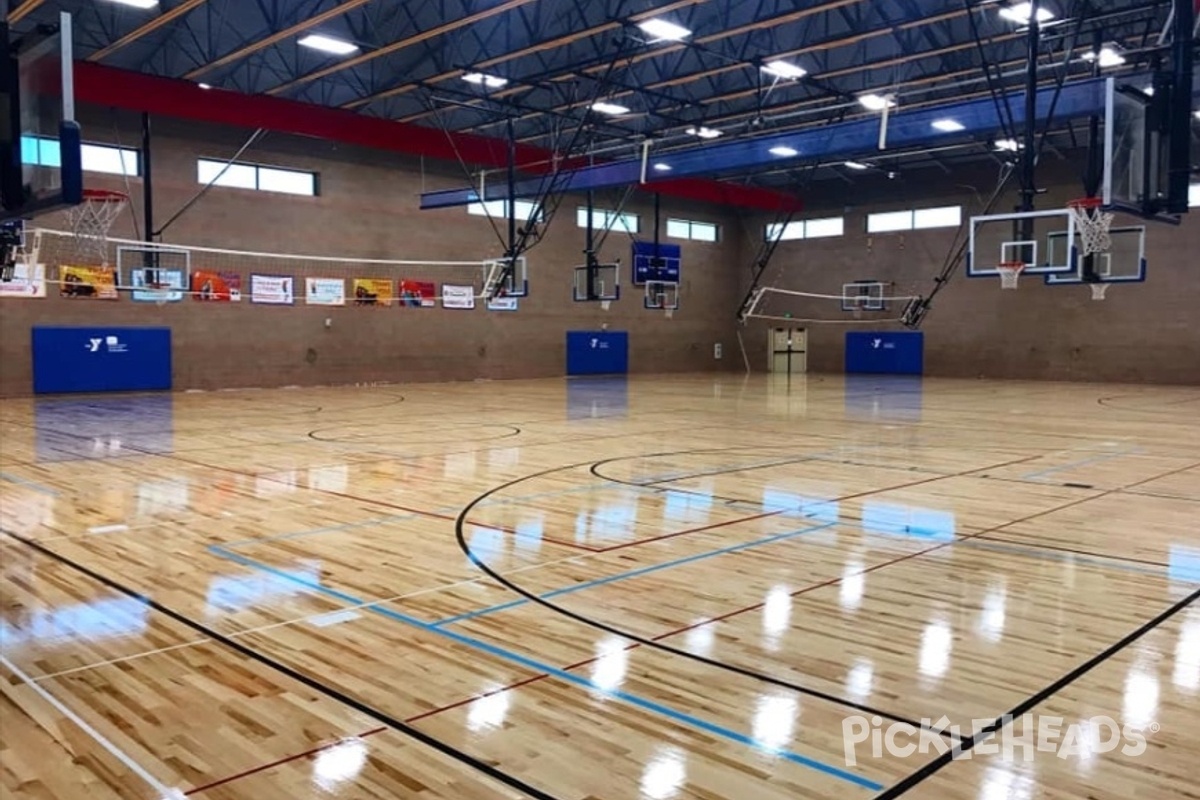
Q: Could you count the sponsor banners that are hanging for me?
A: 10